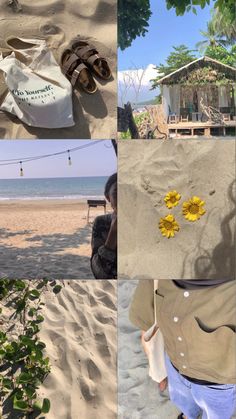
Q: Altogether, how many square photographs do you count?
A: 6